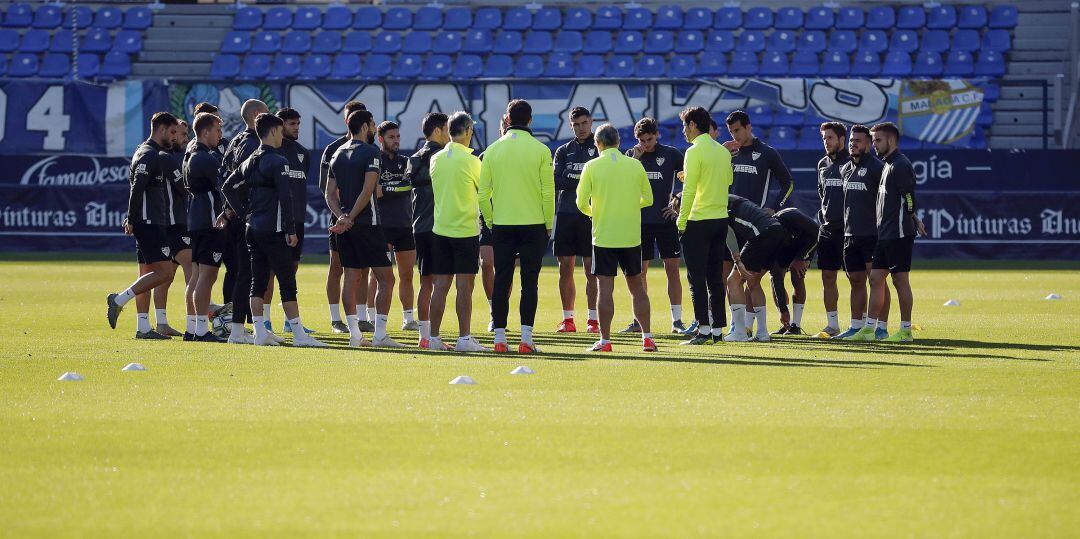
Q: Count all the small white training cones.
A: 6